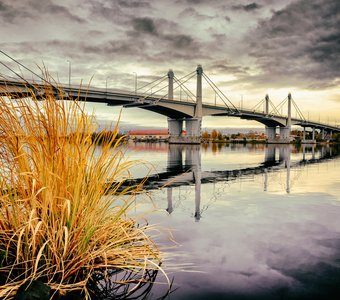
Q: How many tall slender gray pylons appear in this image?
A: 4